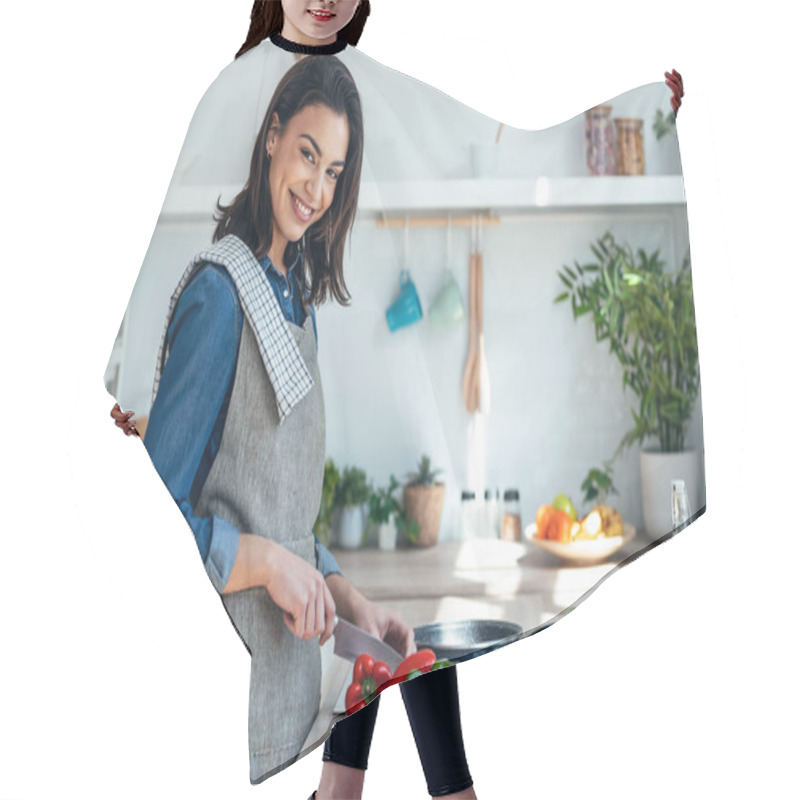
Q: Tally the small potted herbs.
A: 4